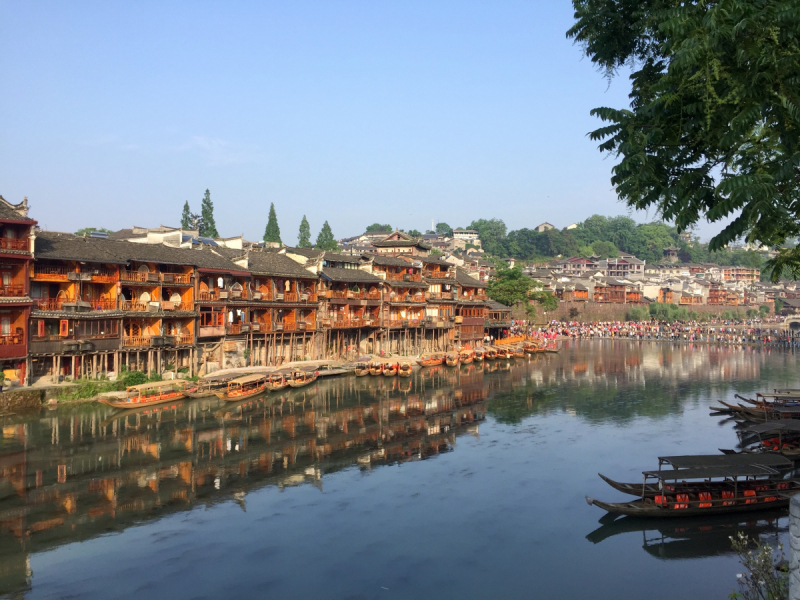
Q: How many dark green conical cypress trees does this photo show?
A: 5